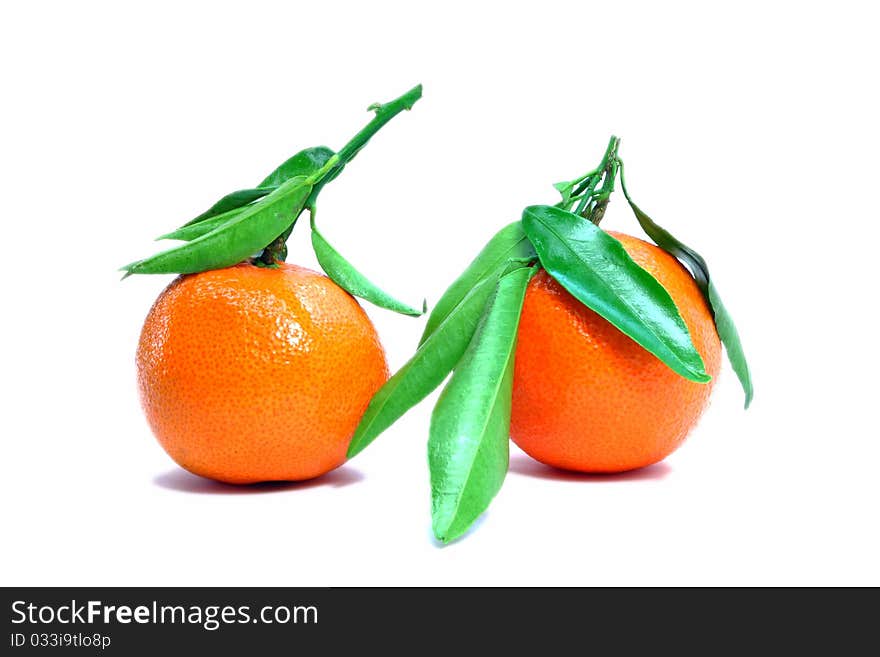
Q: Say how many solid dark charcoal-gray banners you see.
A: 1